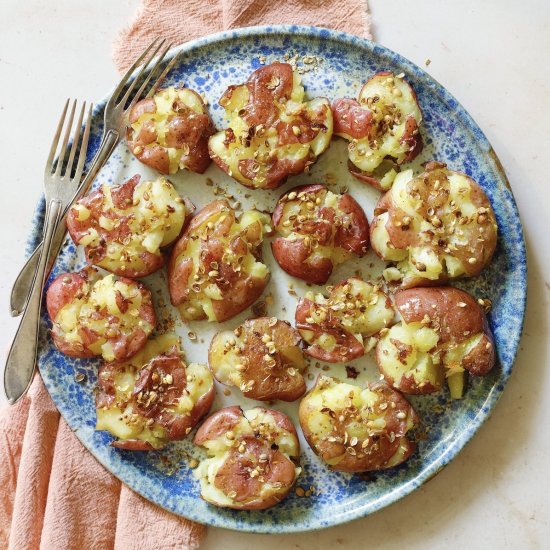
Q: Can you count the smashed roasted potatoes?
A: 14